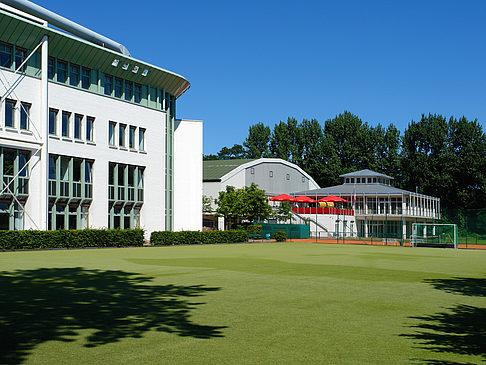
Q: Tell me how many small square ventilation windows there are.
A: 4